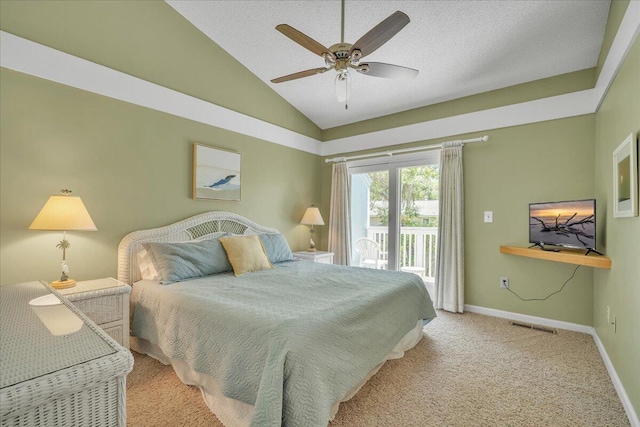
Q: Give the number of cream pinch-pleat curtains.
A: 2